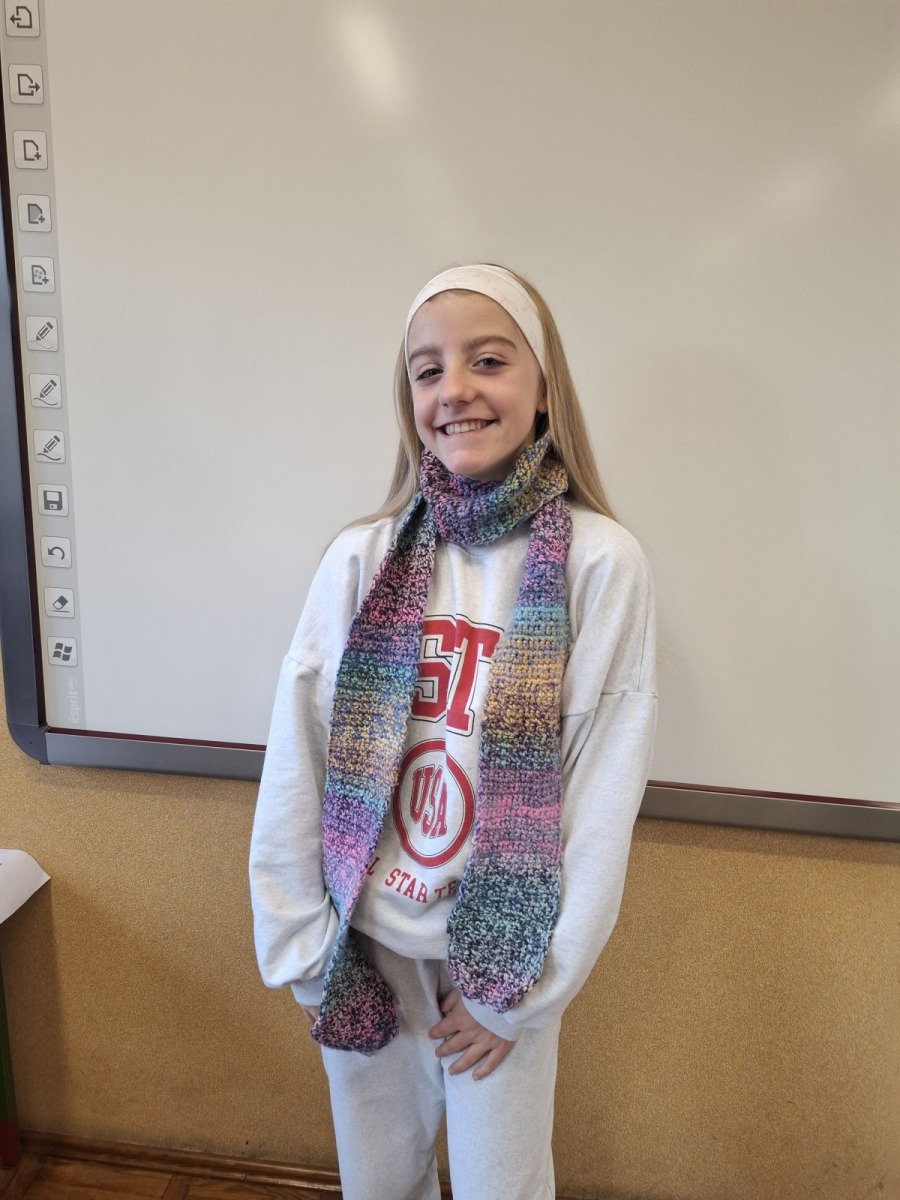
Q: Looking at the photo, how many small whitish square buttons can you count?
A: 12